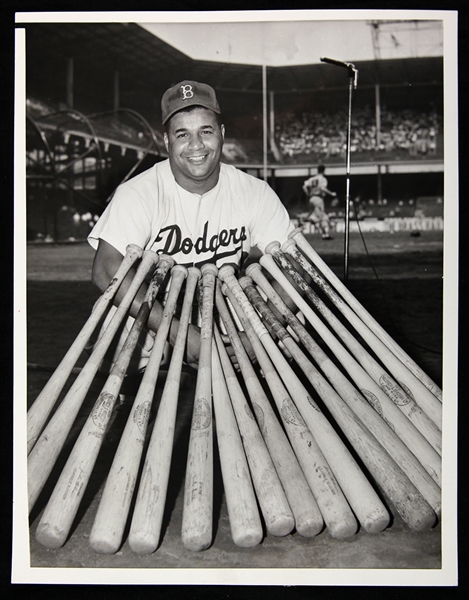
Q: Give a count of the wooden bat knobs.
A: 14